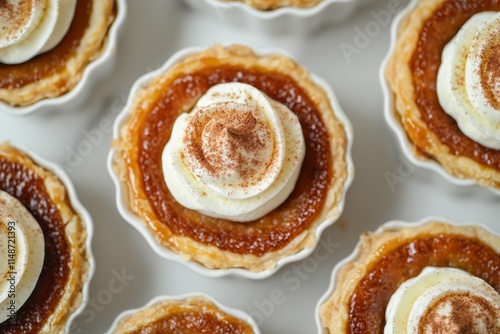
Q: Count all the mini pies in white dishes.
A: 7